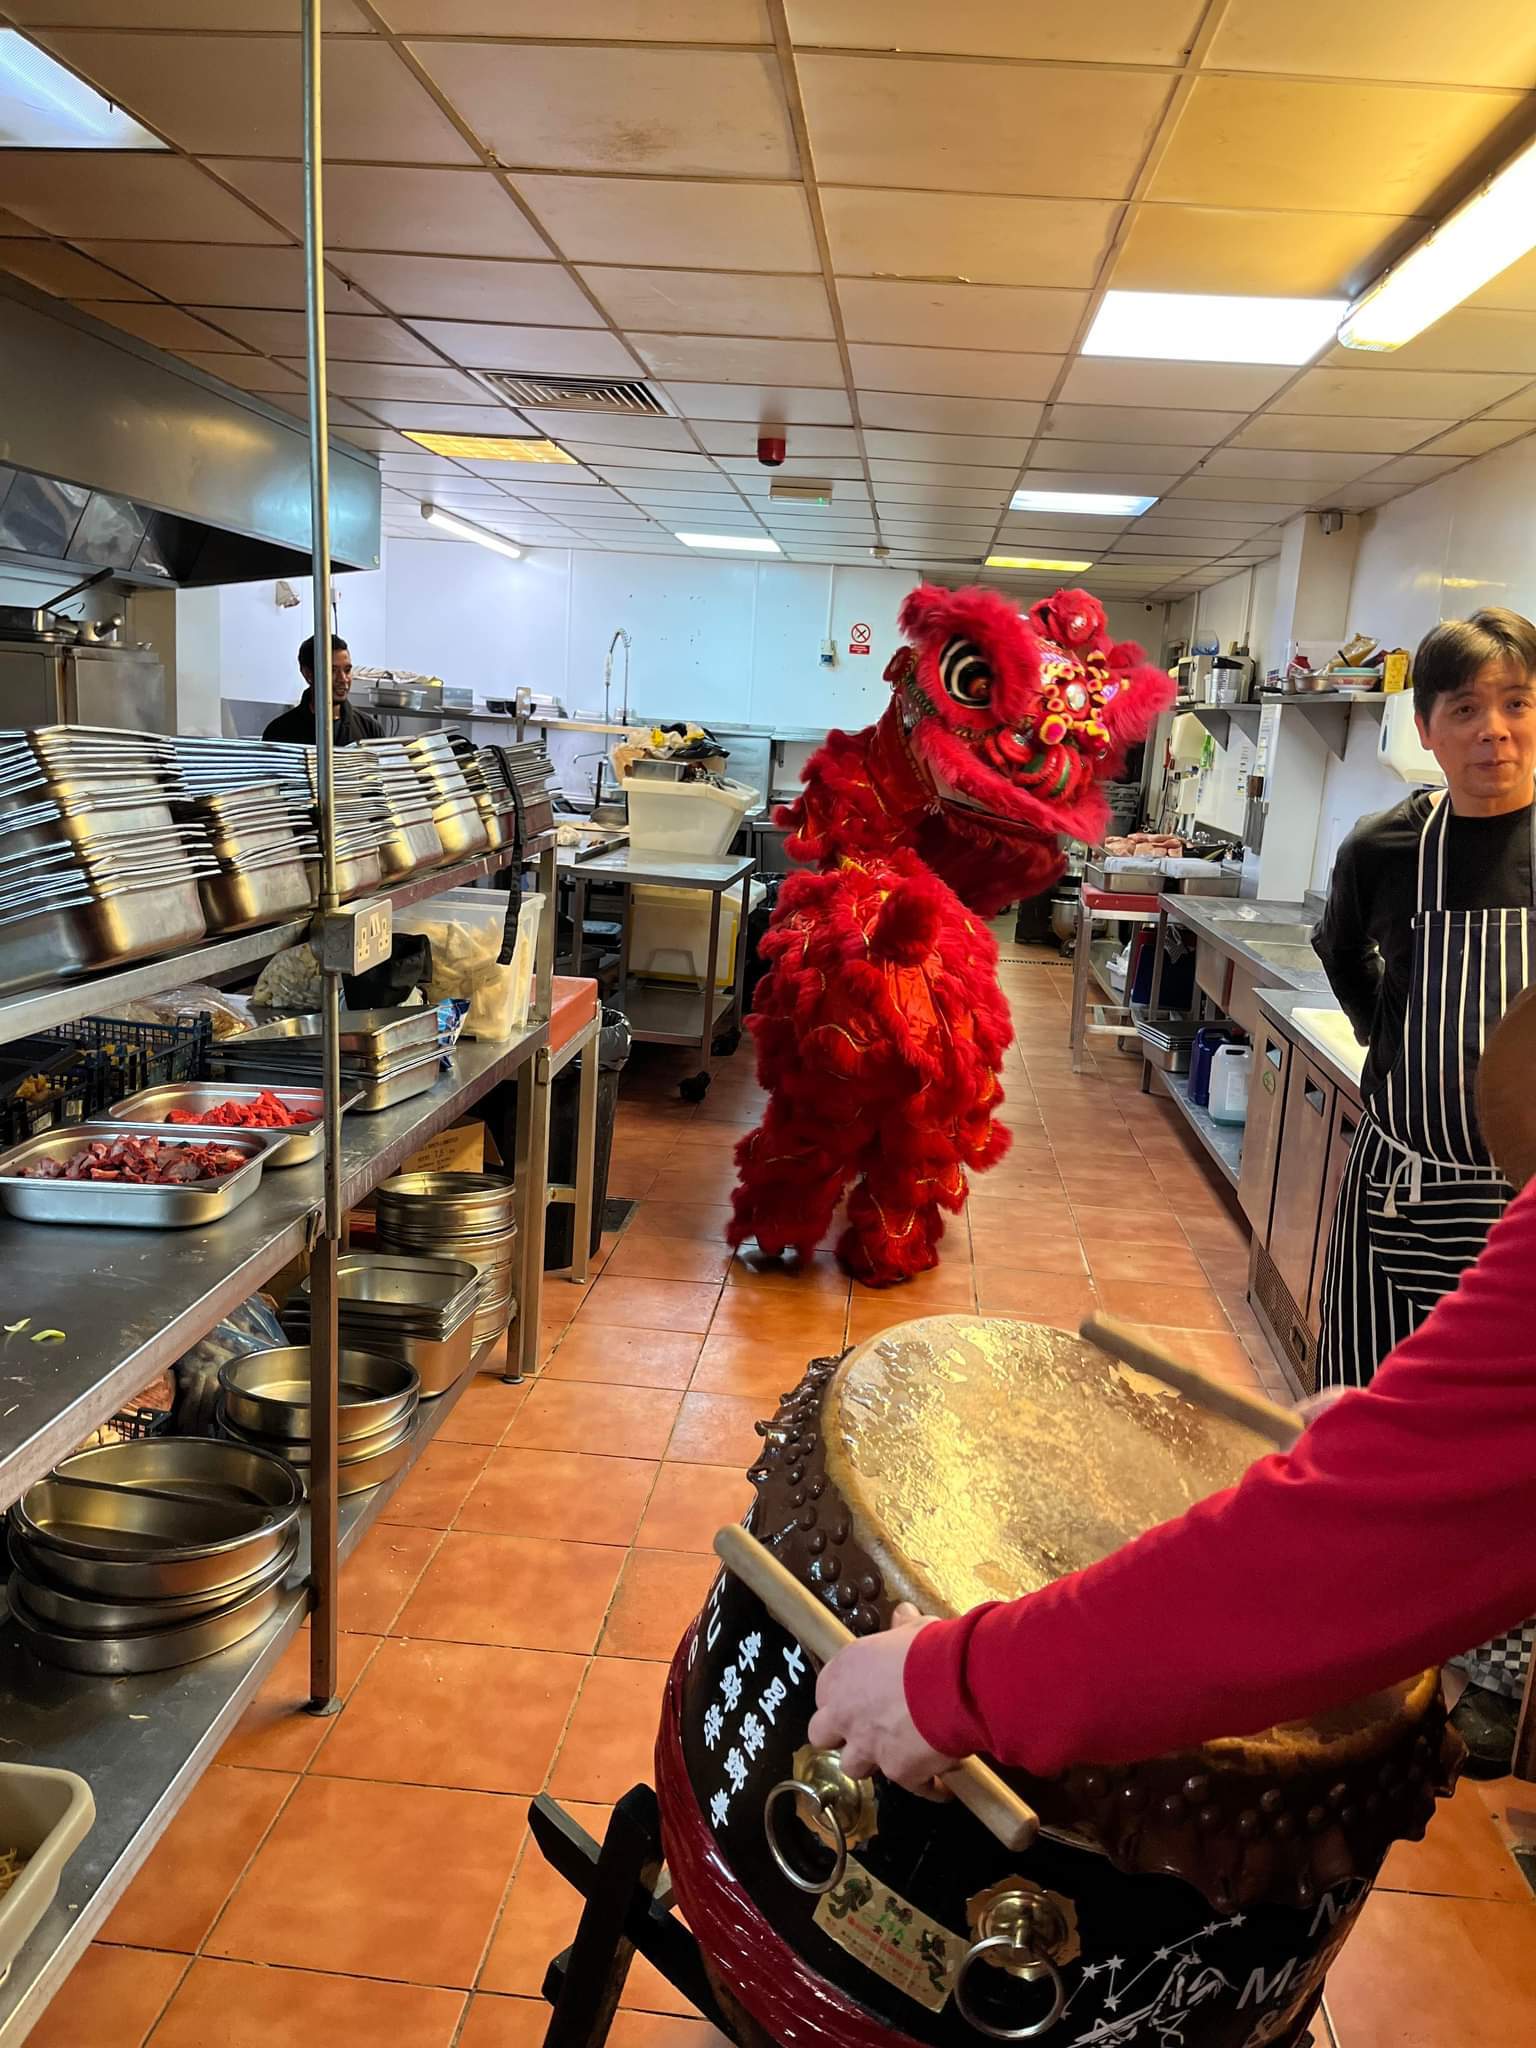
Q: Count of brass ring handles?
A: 2